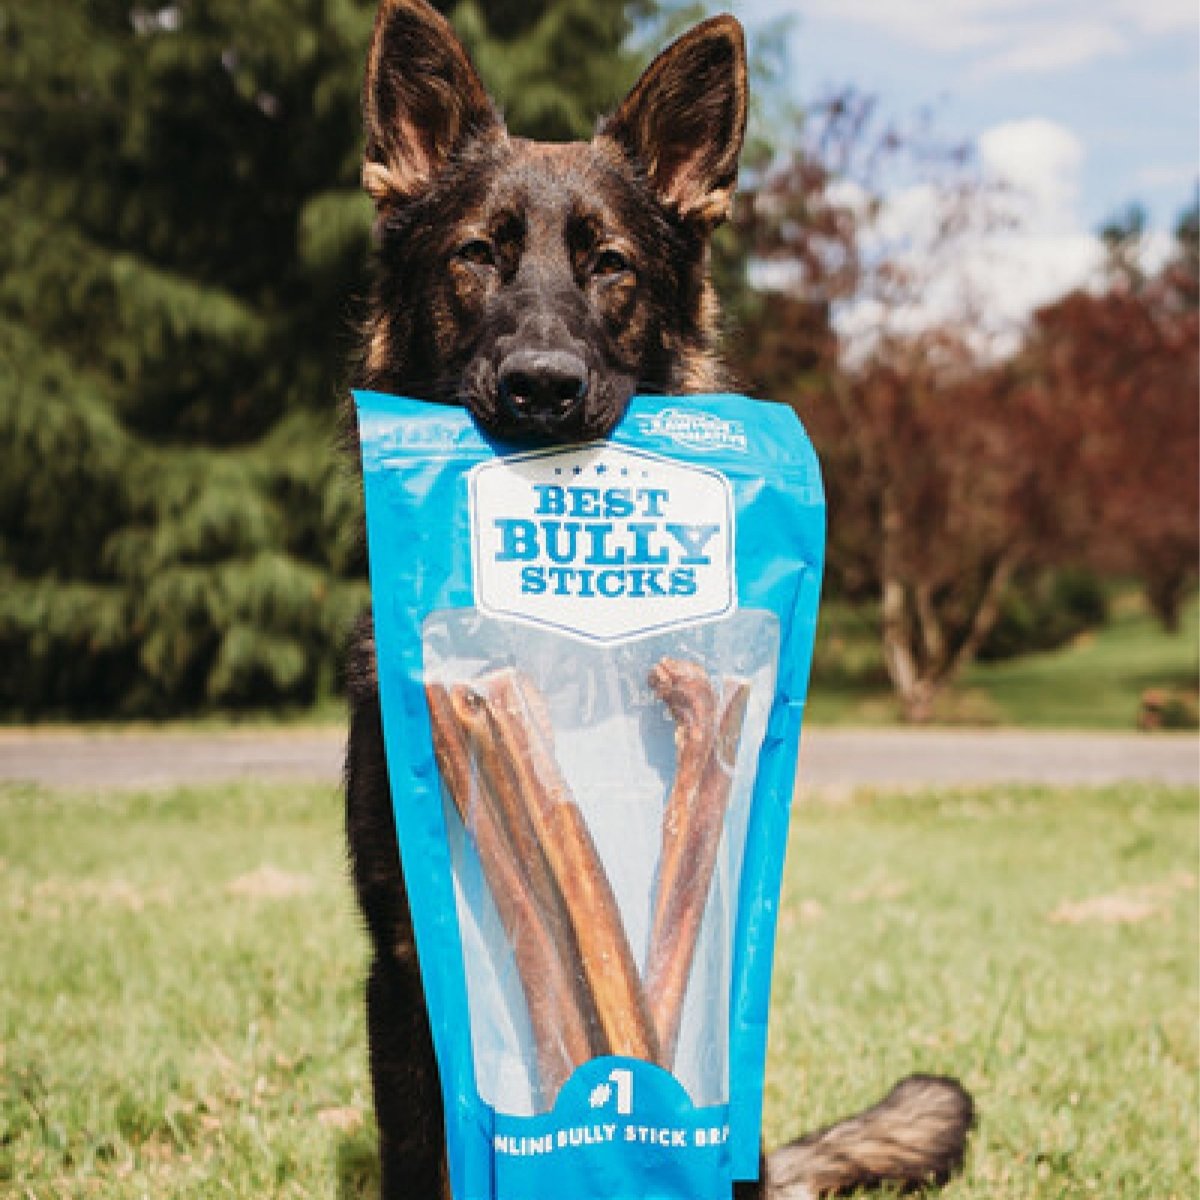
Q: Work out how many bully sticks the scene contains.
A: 5